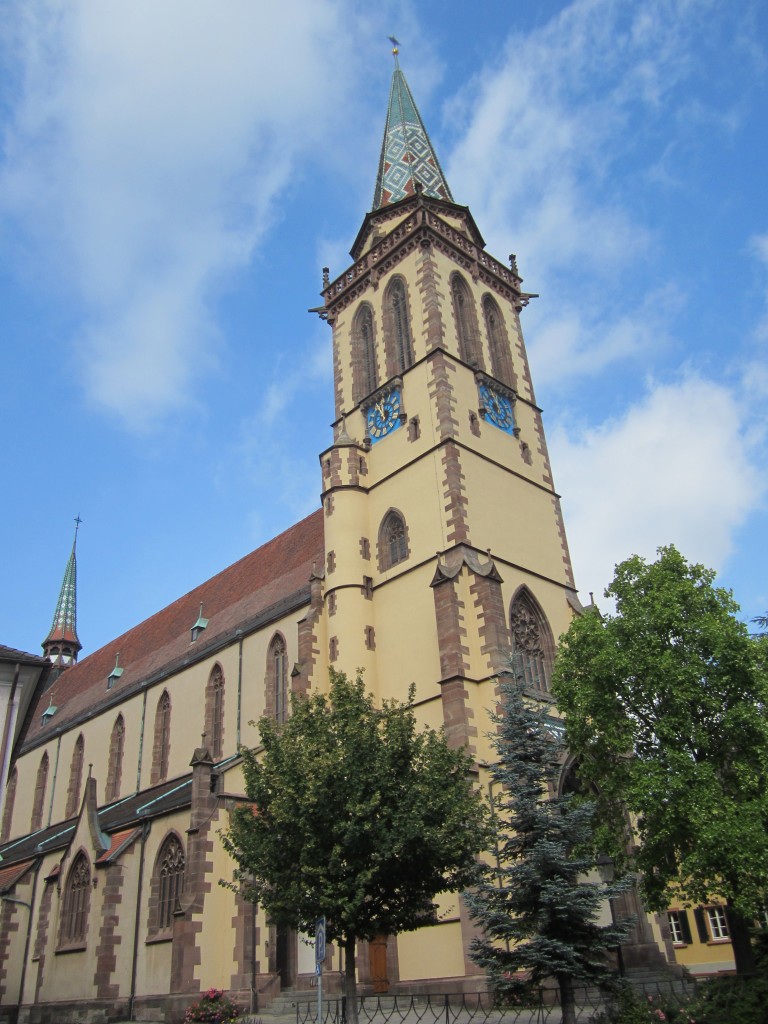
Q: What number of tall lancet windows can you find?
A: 11